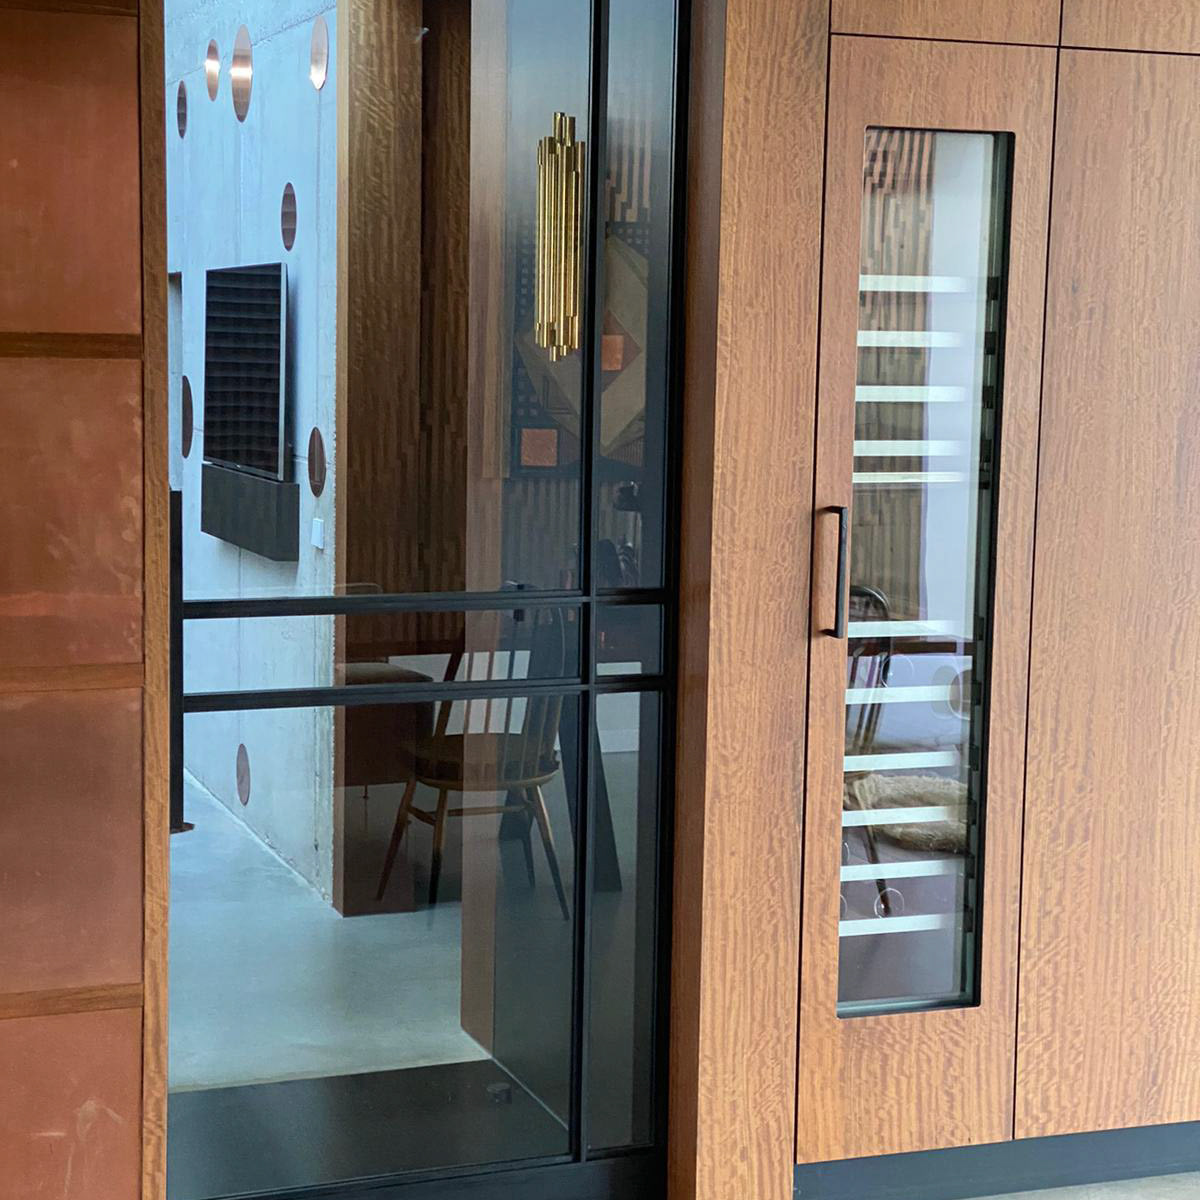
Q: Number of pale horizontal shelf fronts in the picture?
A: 11